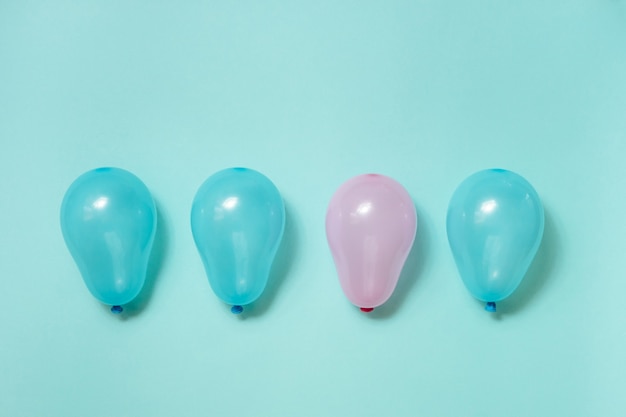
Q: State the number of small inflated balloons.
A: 4